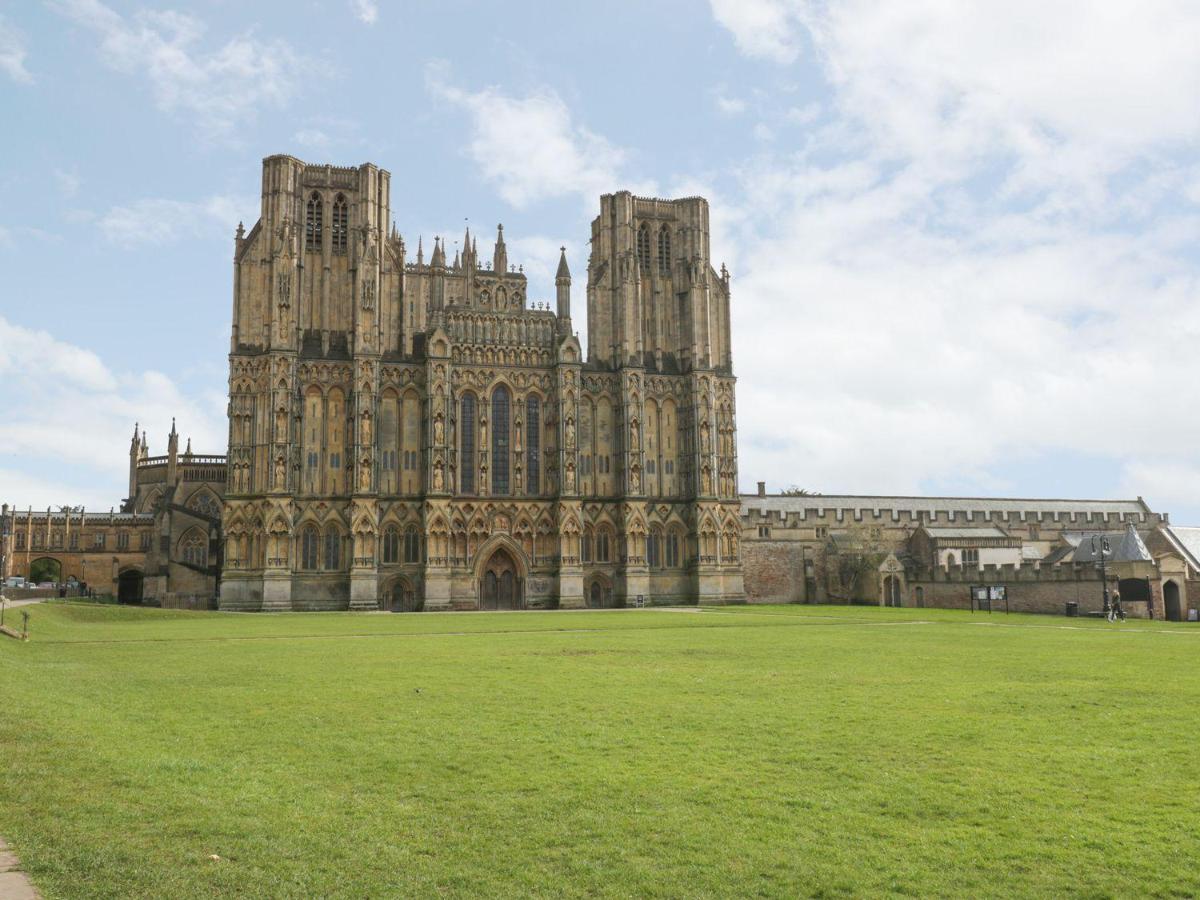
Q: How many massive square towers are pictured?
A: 2